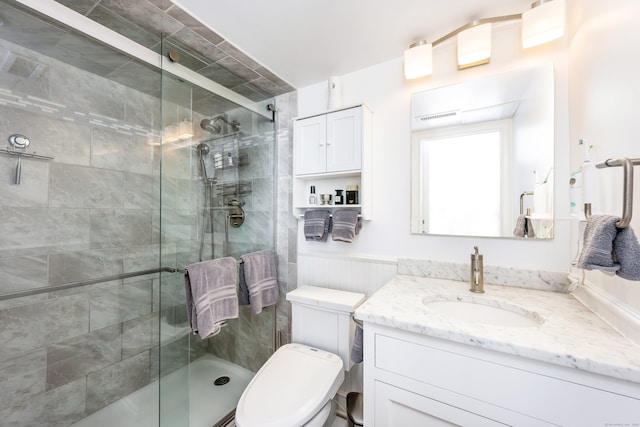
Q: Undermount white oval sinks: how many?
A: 1